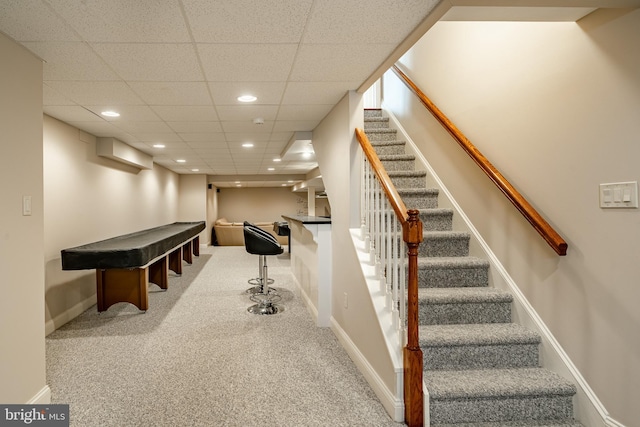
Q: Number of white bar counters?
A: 1